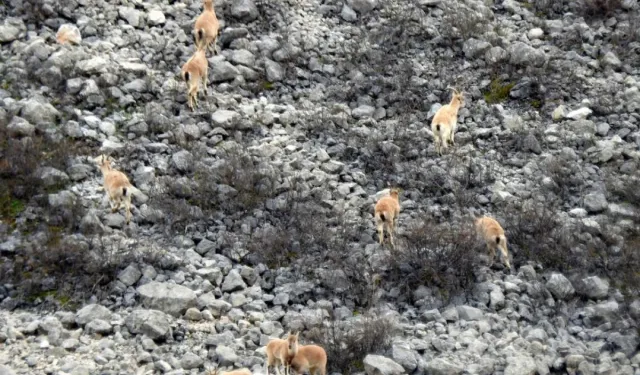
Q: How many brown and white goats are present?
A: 9